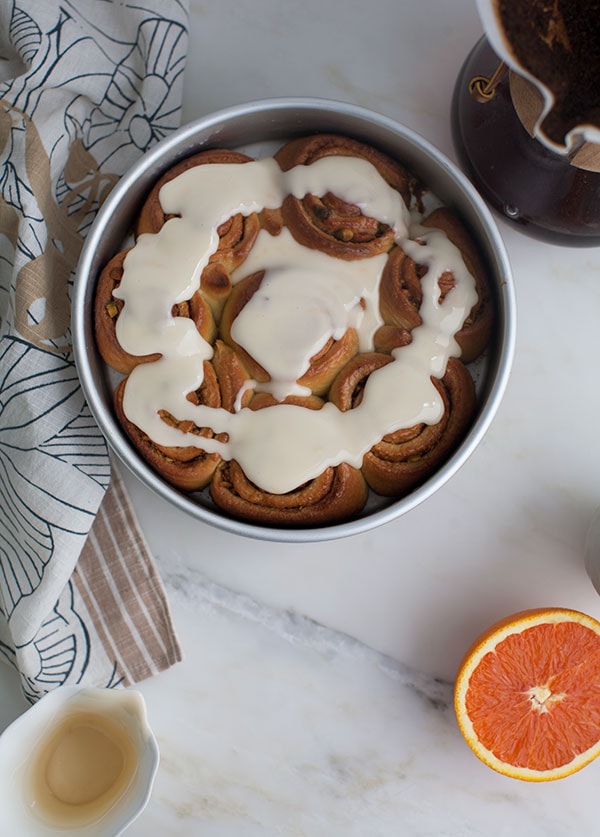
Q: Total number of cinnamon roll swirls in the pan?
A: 8